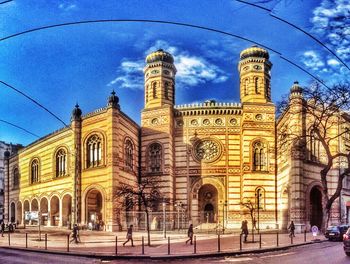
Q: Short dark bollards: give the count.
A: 14